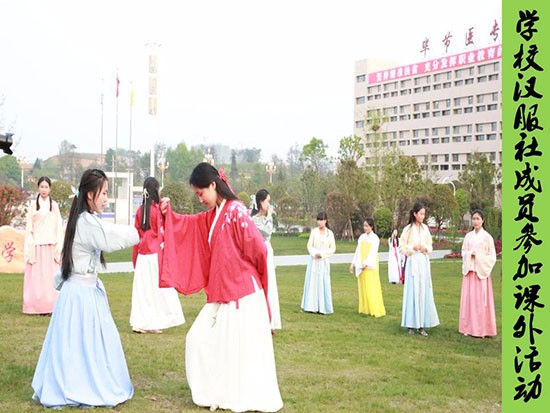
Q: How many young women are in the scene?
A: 10